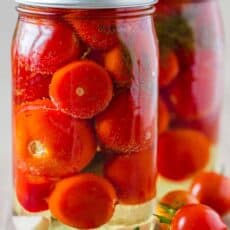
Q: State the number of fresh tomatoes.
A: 3